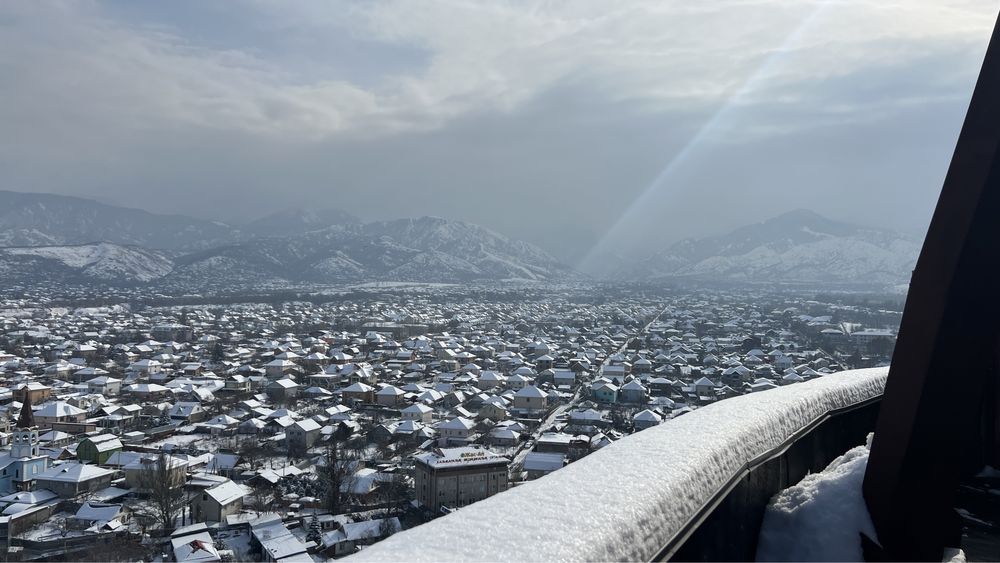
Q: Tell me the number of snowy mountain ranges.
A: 2